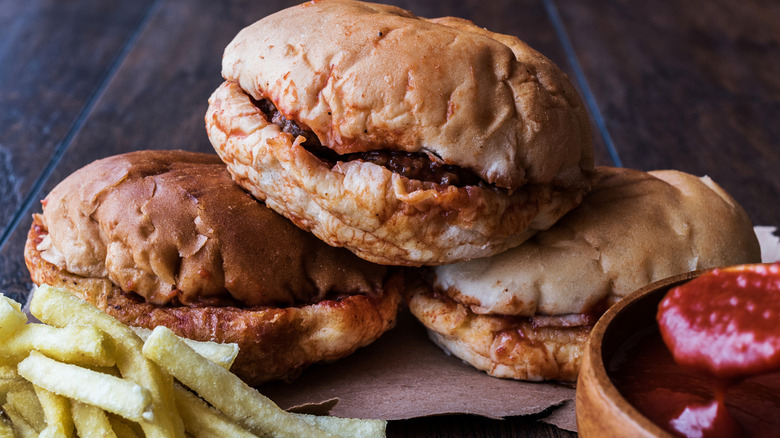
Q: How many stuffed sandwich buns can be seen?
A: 3